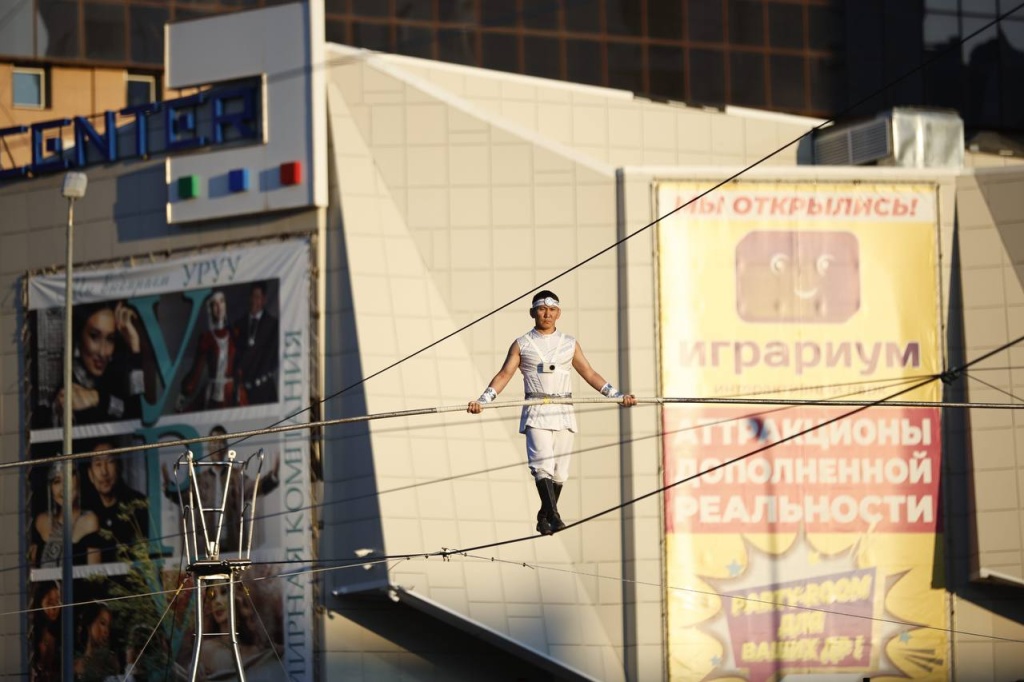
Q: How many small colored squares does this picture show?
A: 3